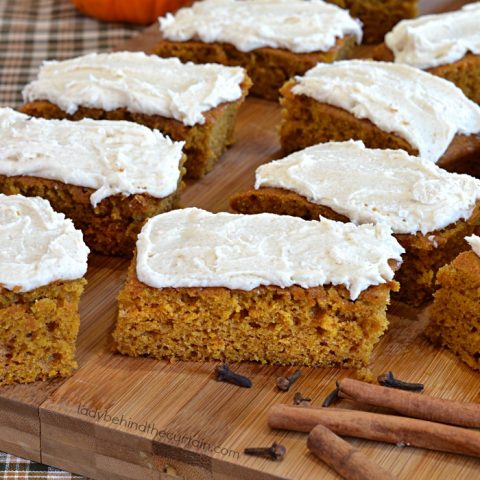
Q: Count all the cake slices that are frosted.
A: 9